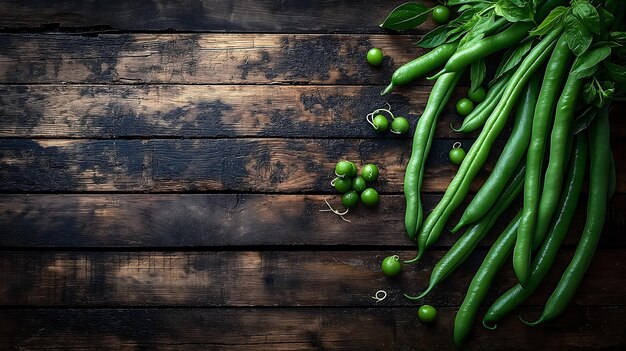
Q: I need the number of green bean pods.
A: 12